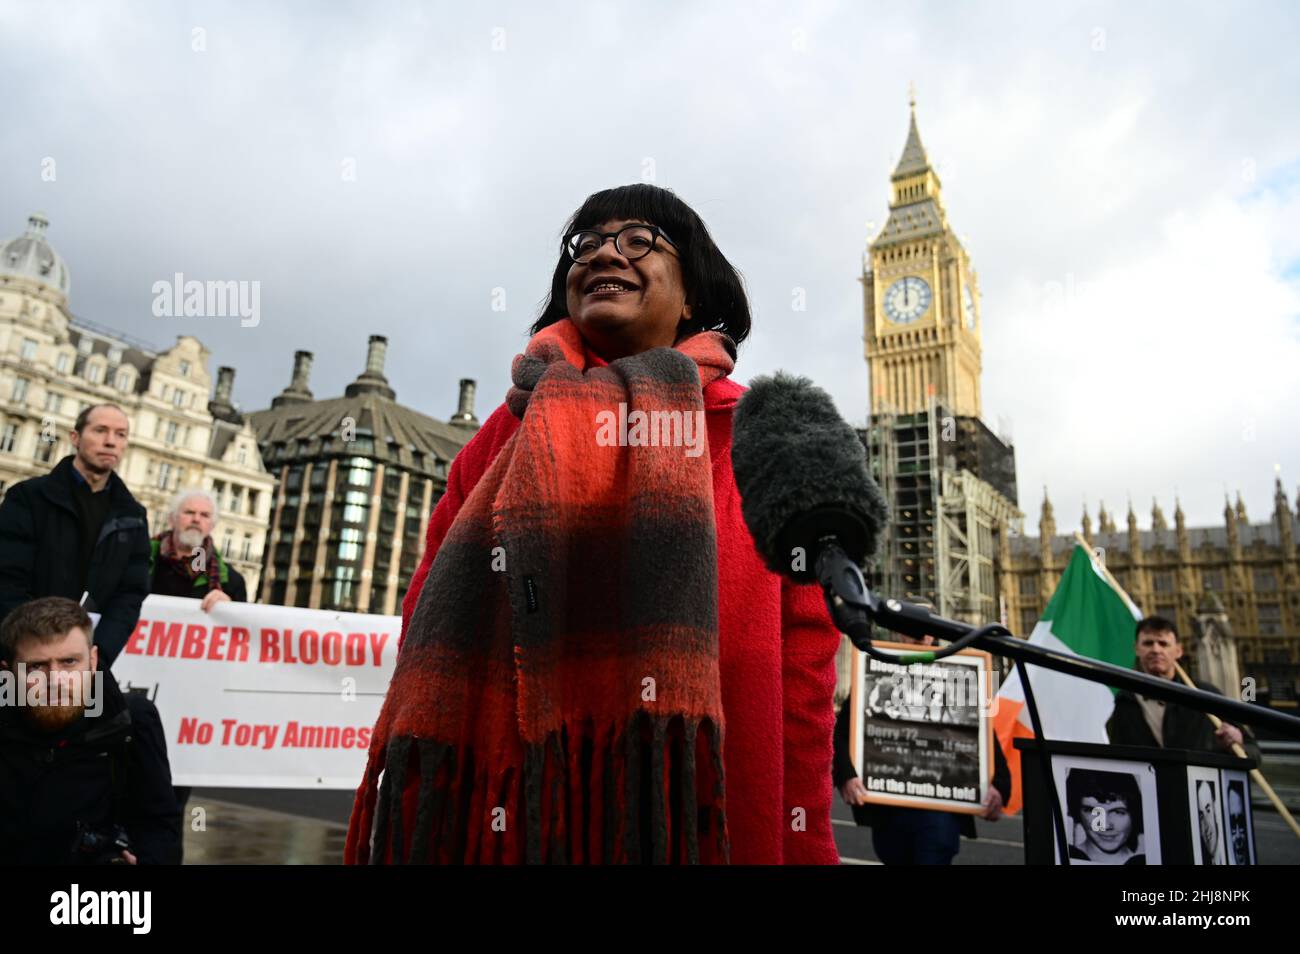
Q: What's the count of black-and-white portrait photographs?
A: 3